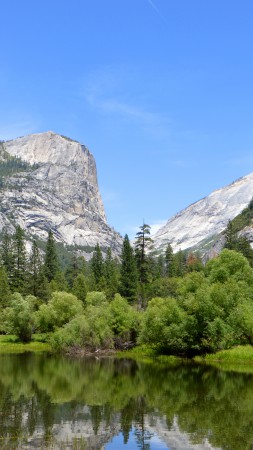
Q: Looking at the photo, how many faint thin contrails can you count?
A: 1